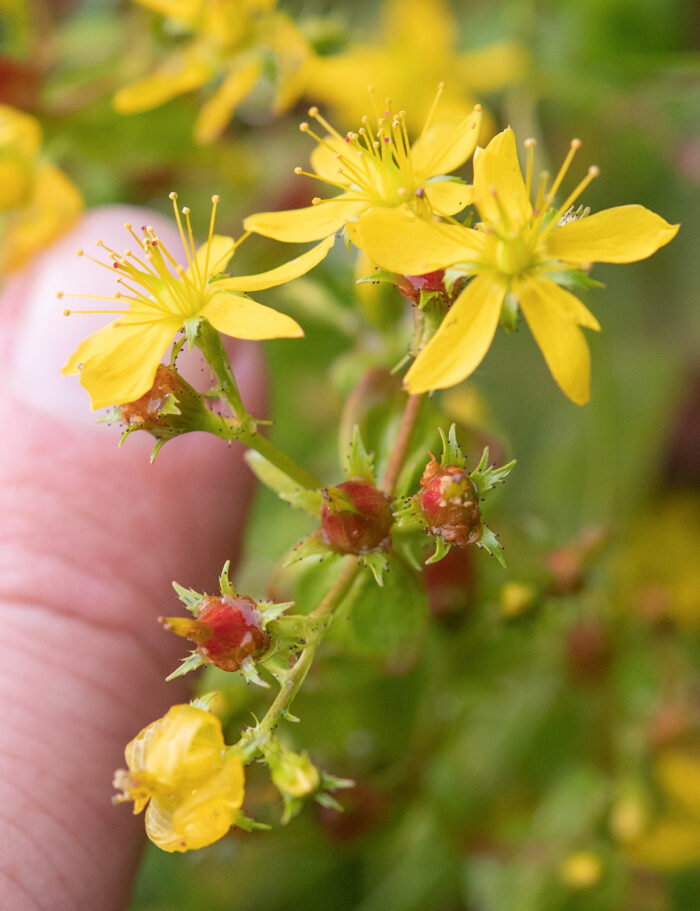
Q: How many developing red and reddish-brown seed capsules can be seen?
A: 5